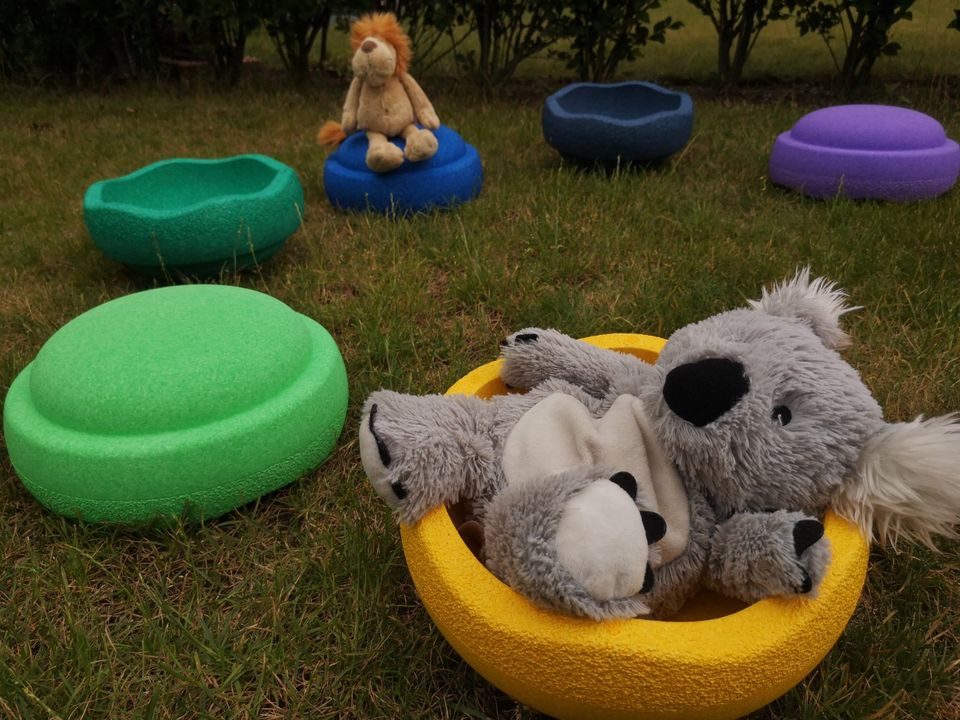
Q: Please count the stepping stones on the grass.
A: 6